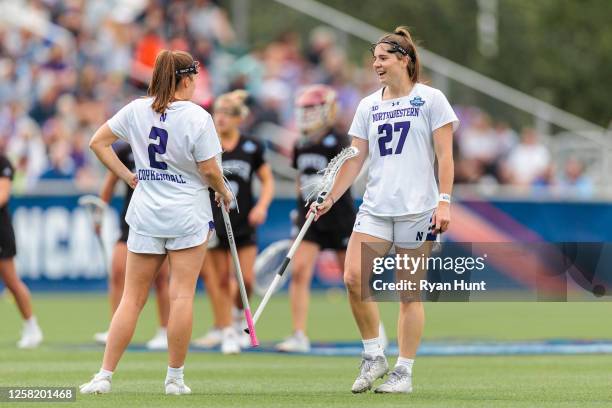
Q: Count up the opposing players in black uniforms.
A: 4